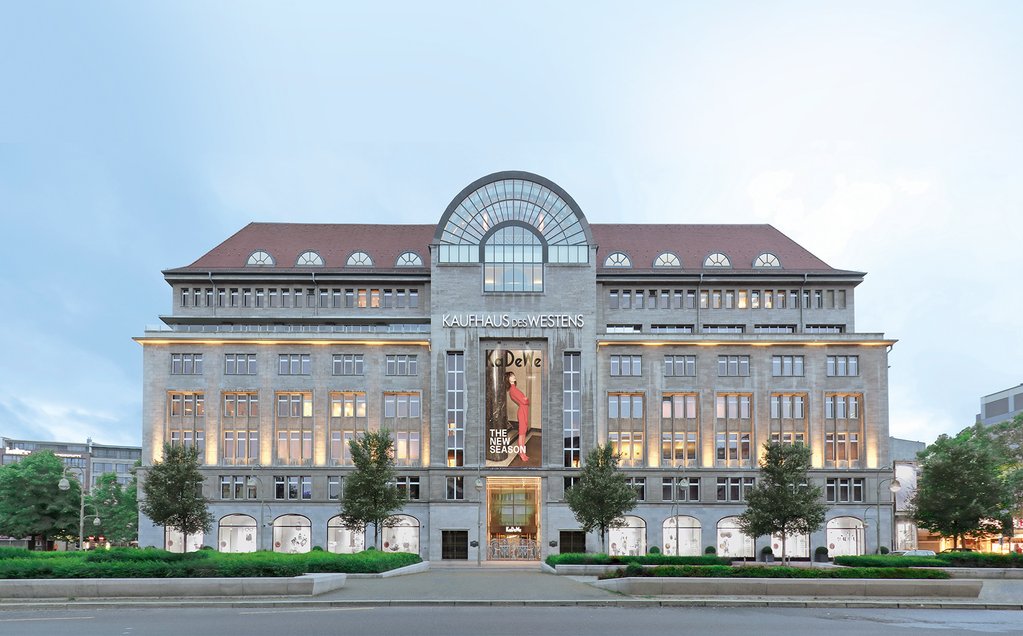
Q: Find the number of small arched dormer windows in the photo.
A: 8